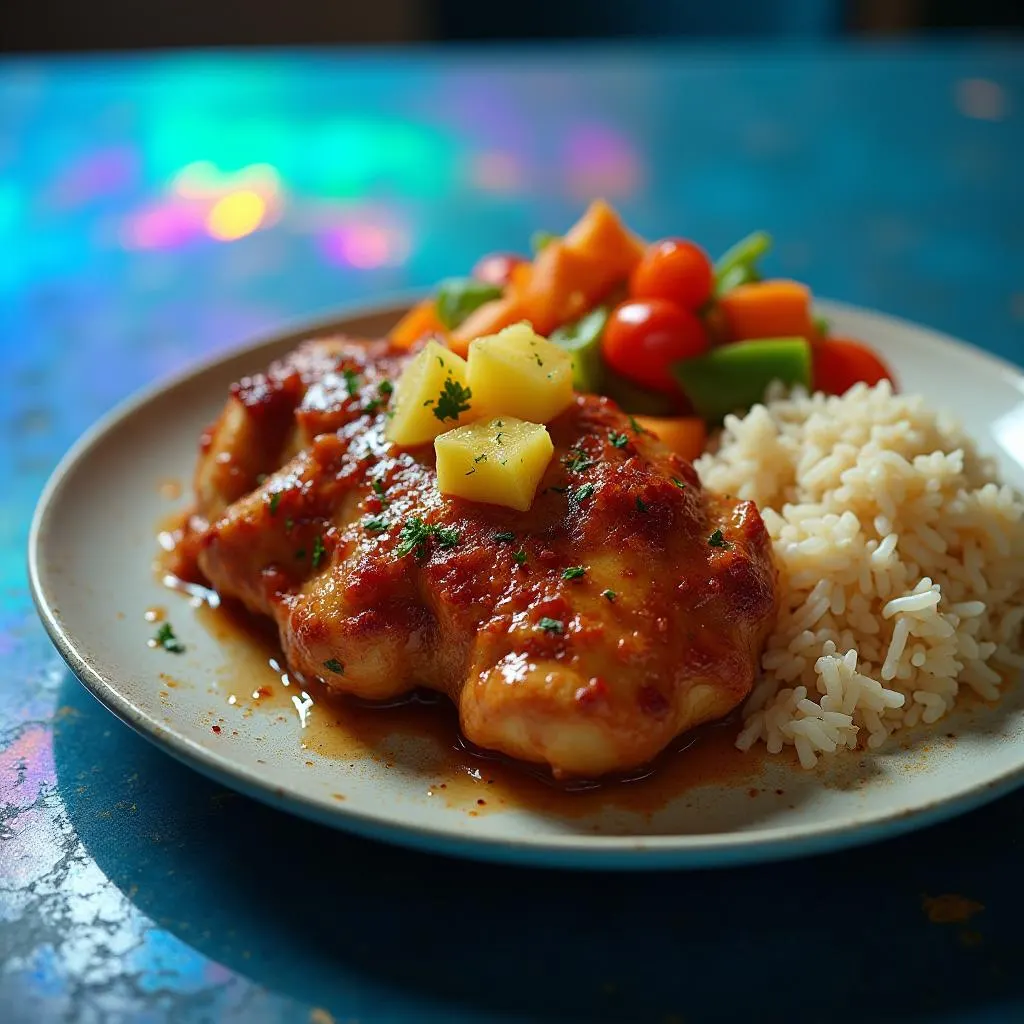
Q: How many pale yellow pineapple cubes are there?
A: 3